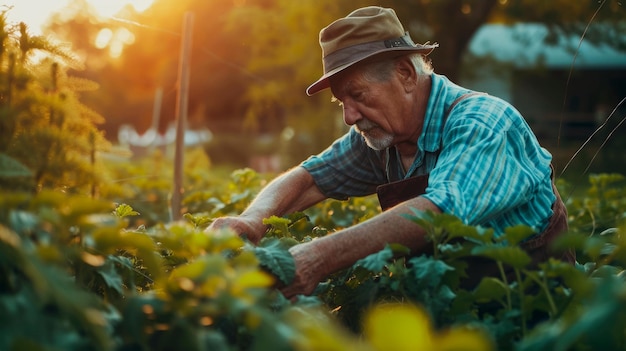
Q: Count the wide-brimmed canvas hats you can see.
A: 1